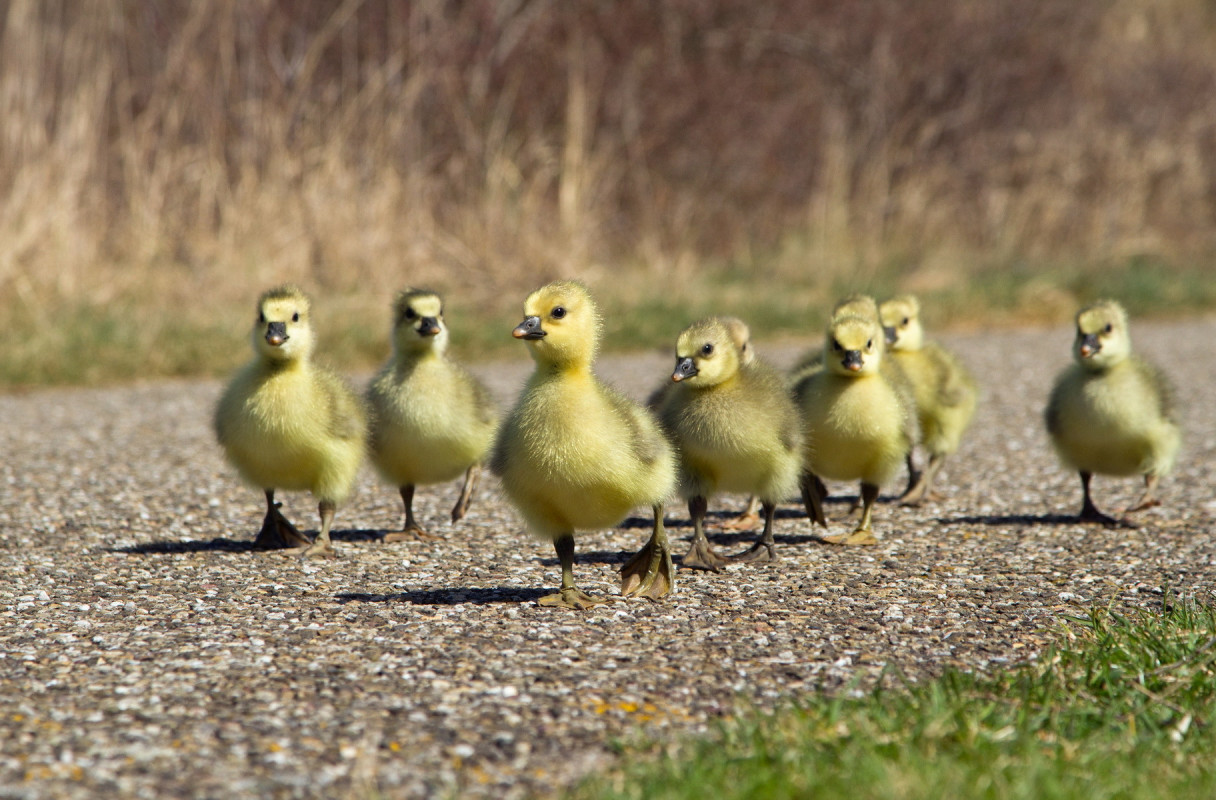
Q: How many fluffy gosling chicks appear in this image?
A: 9